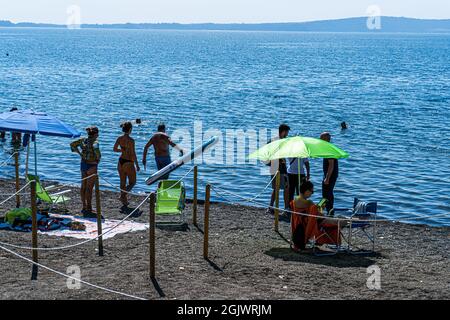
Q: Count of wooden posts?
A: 7